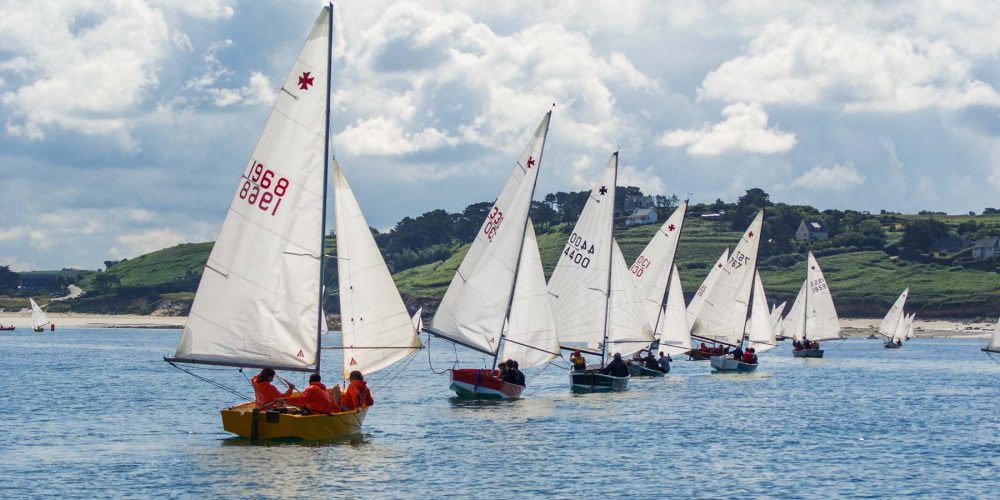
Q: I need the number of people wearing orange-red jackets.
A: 3